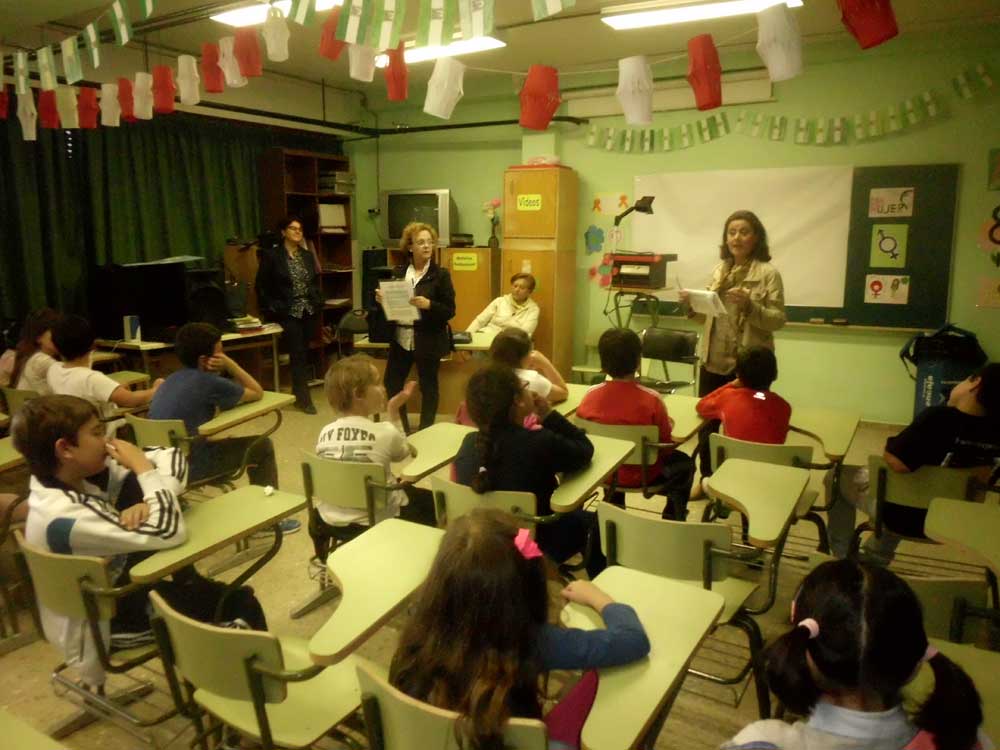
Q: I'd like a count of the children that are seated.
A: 12